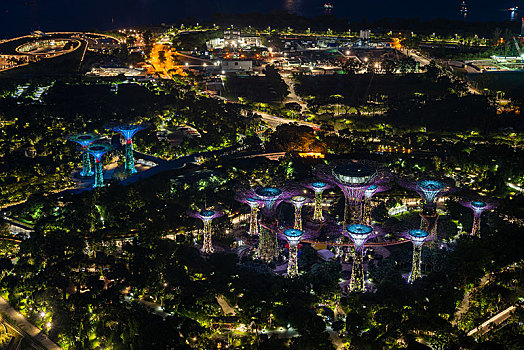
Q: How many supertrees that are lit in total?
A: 15